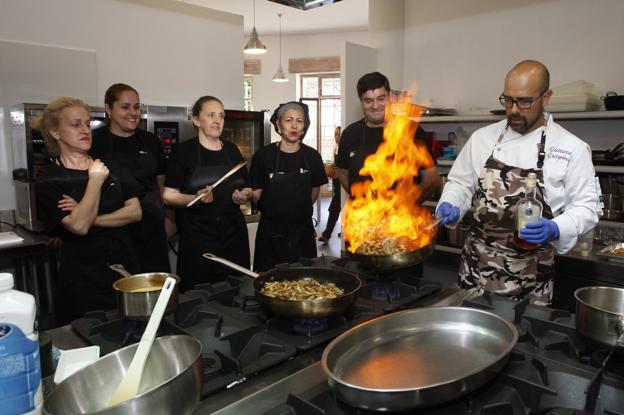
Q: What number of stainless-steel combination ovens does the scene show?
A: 2